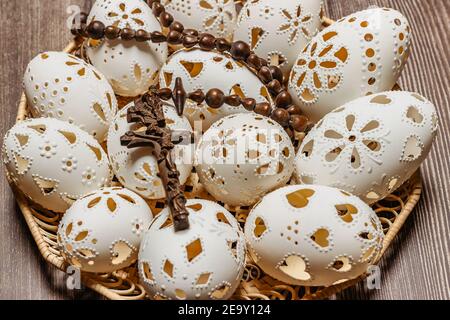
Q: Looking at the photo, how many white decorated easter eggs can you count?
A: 13